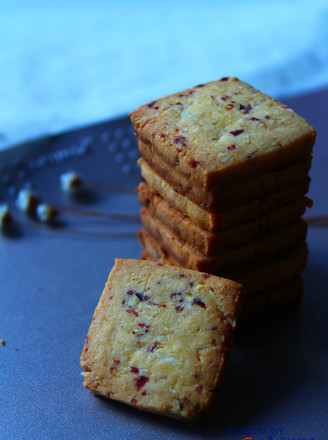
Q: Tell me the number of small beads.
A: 4